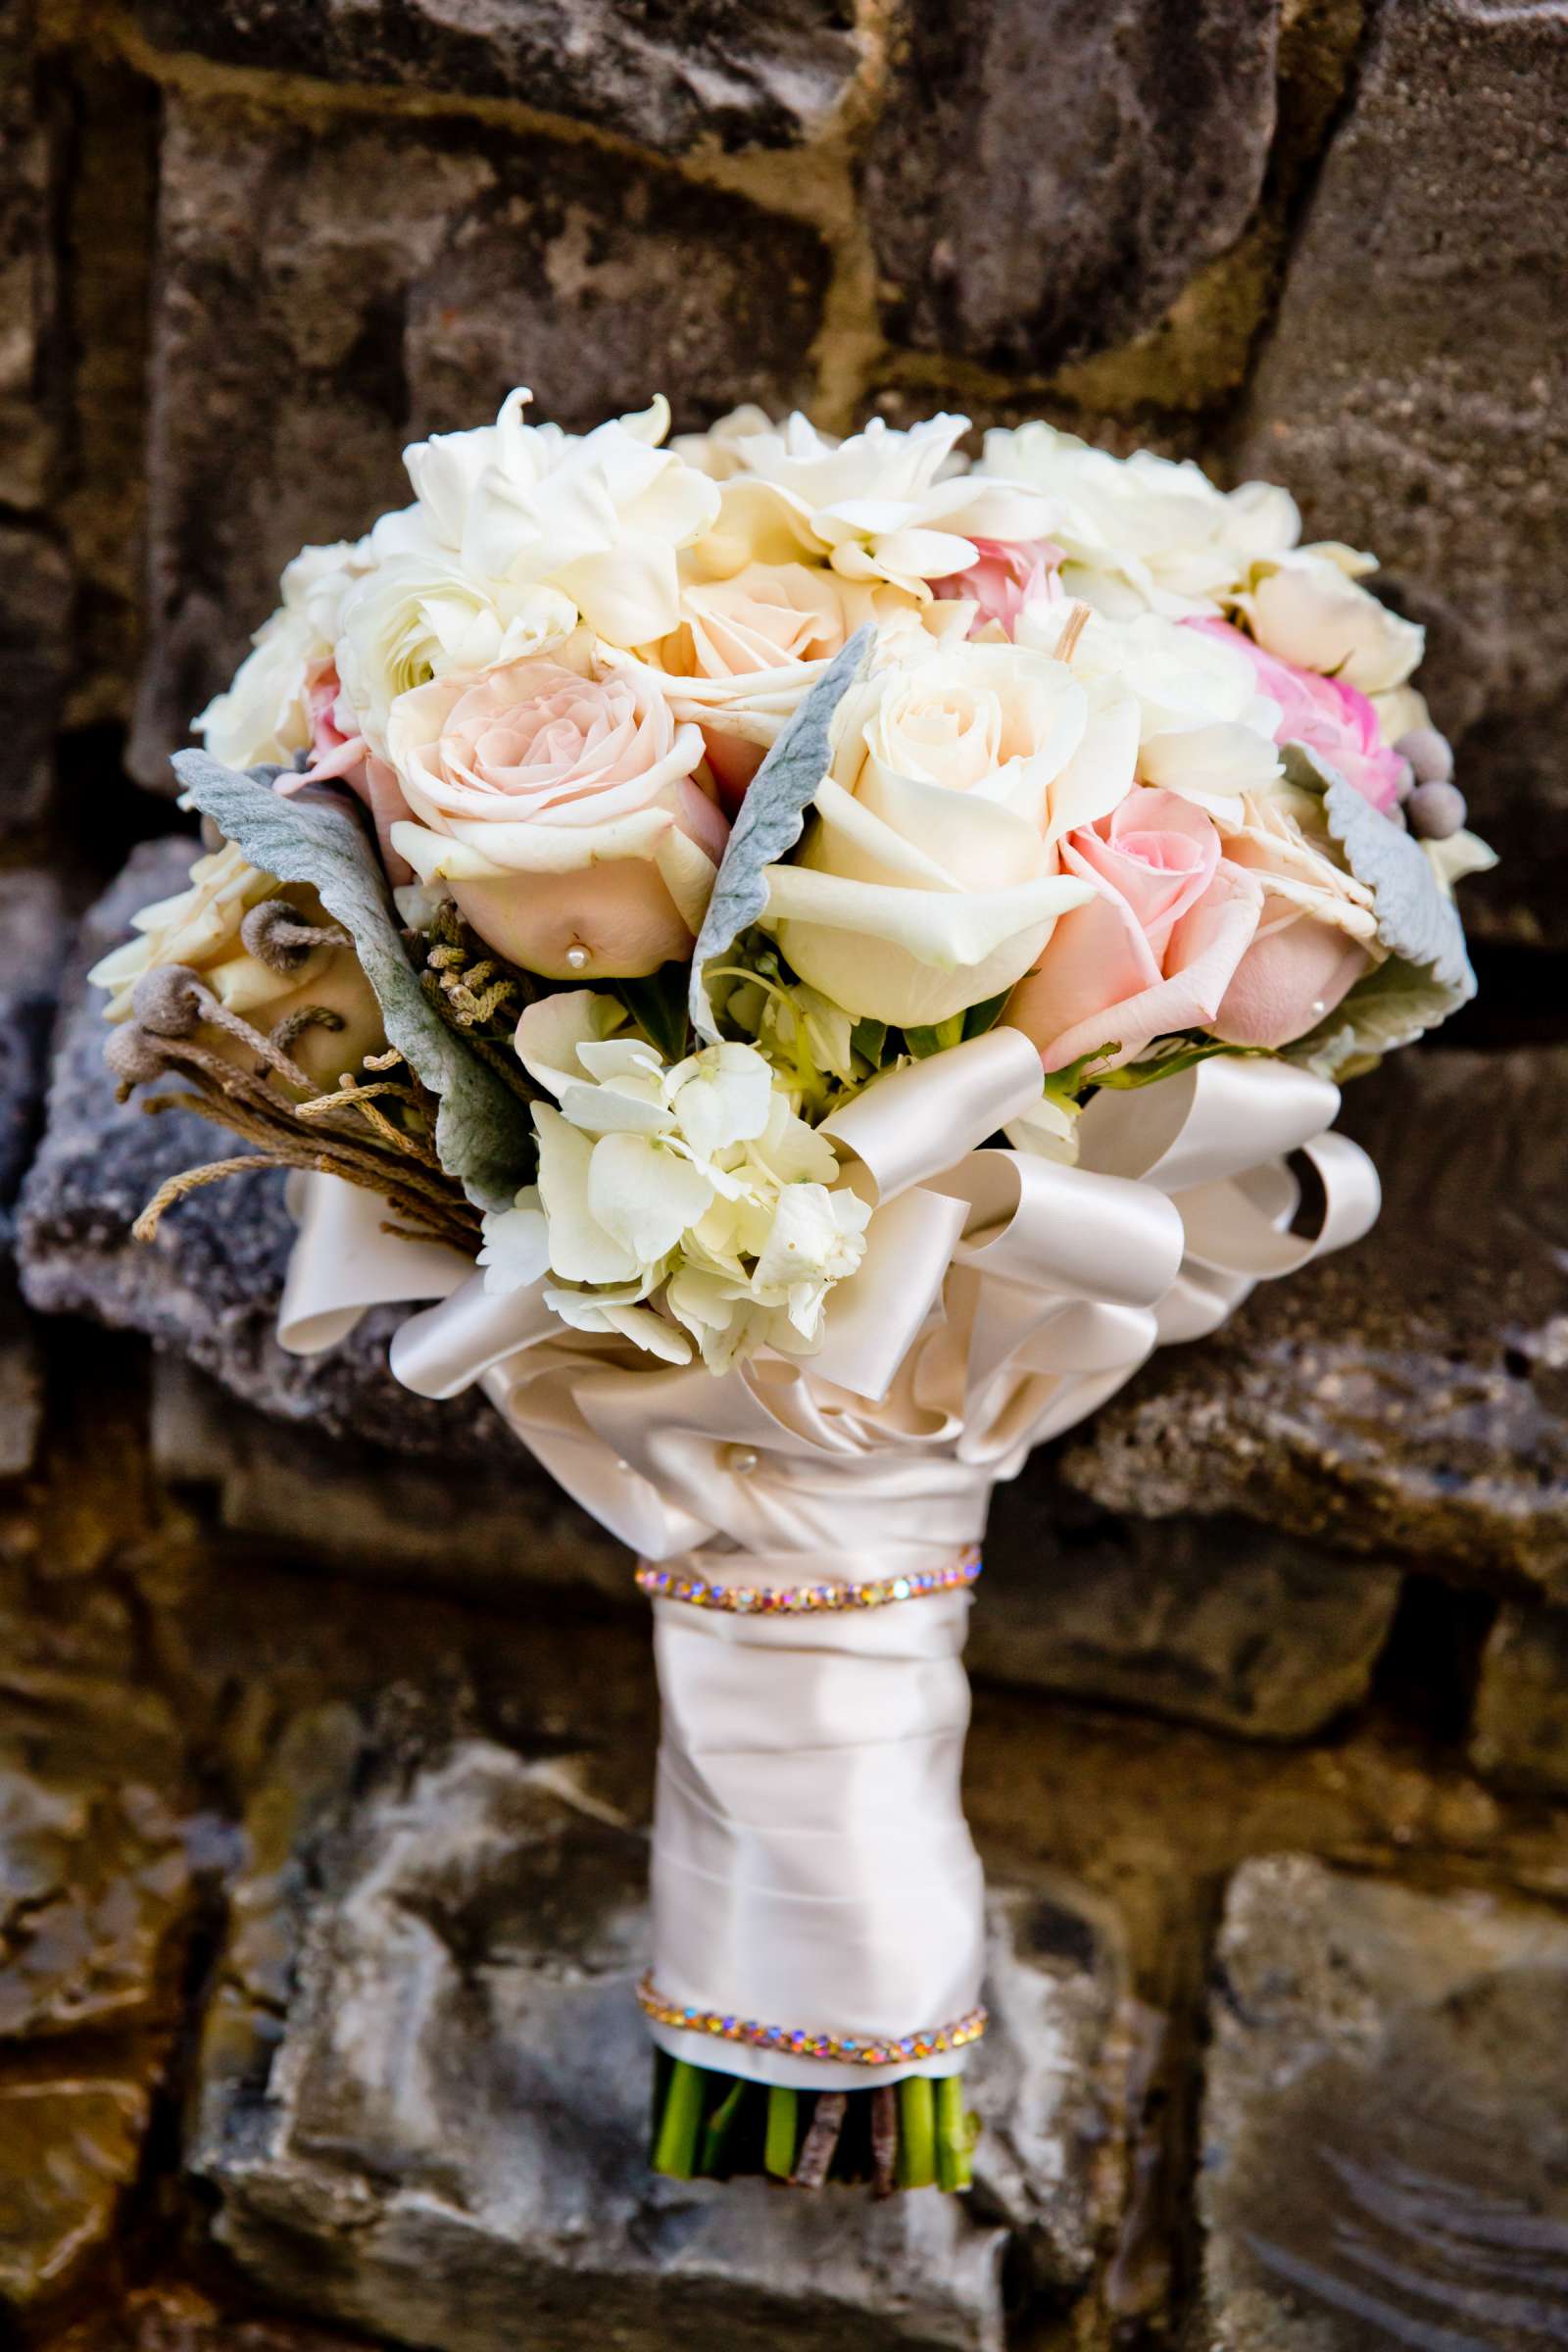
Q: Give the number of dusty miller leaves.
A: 3